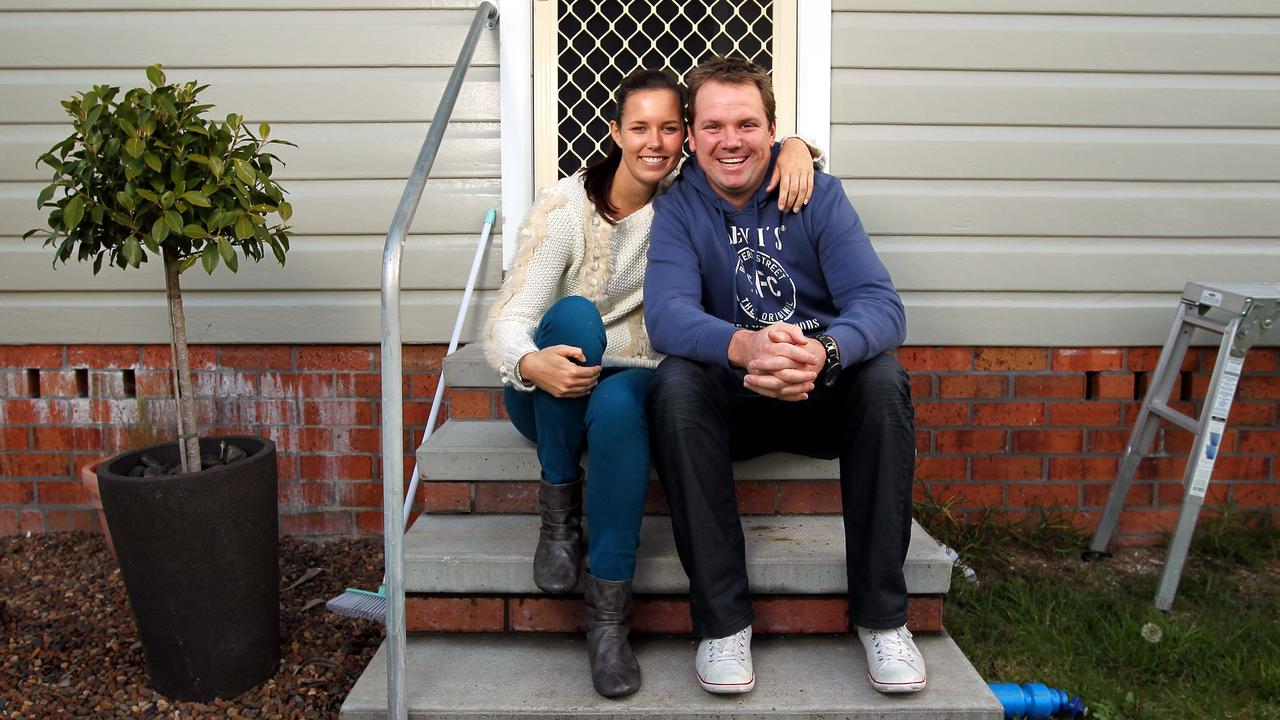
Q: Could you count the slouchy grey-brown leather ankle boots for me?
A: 2